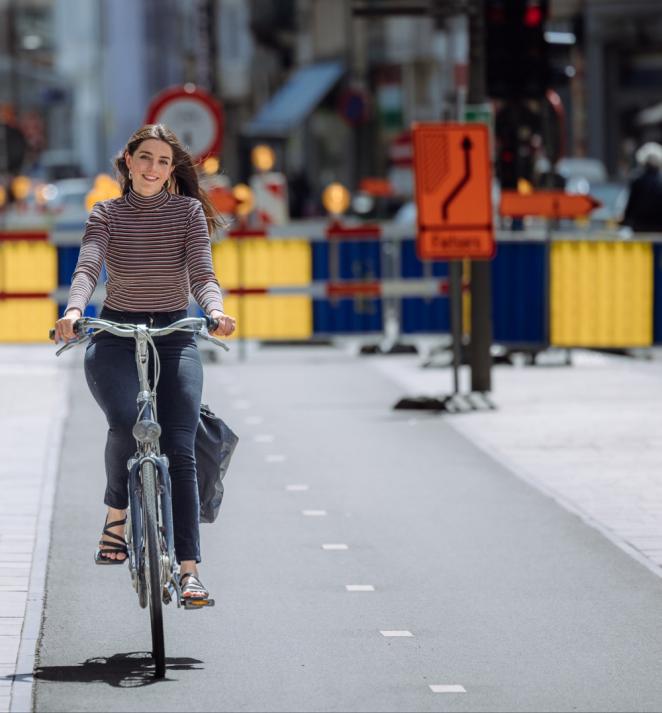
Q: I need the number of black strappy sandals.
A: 2